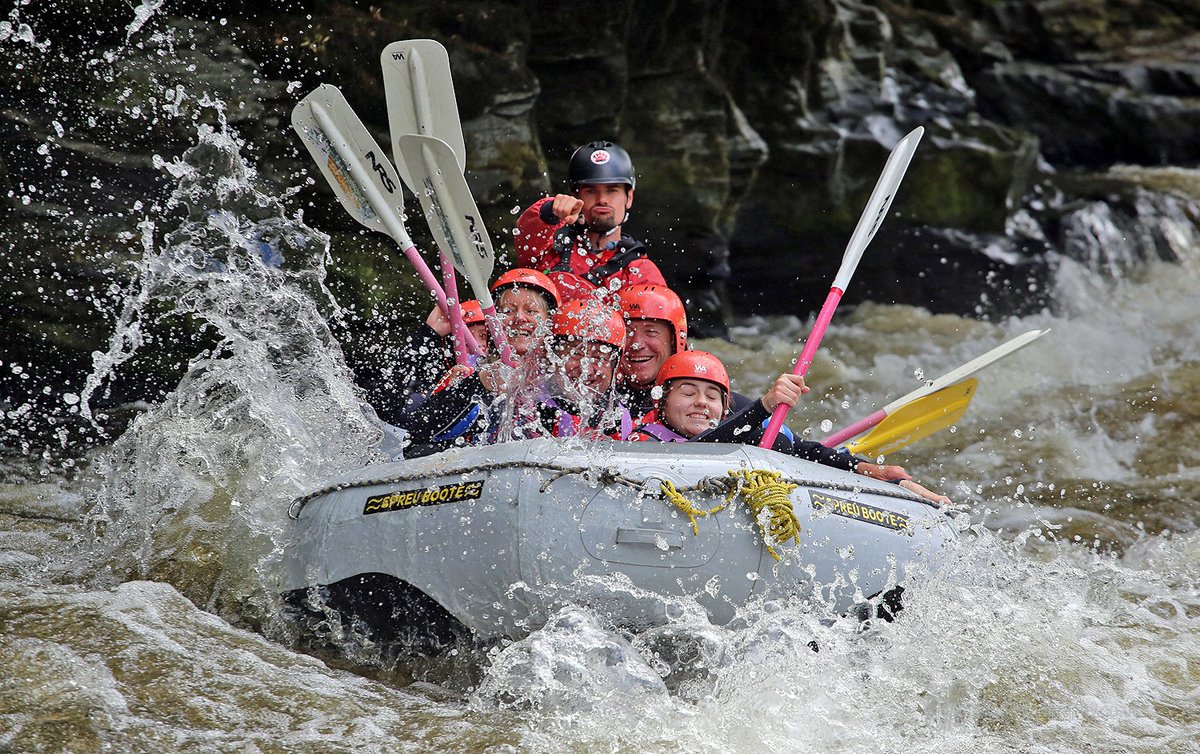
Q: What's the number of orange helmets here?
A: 5